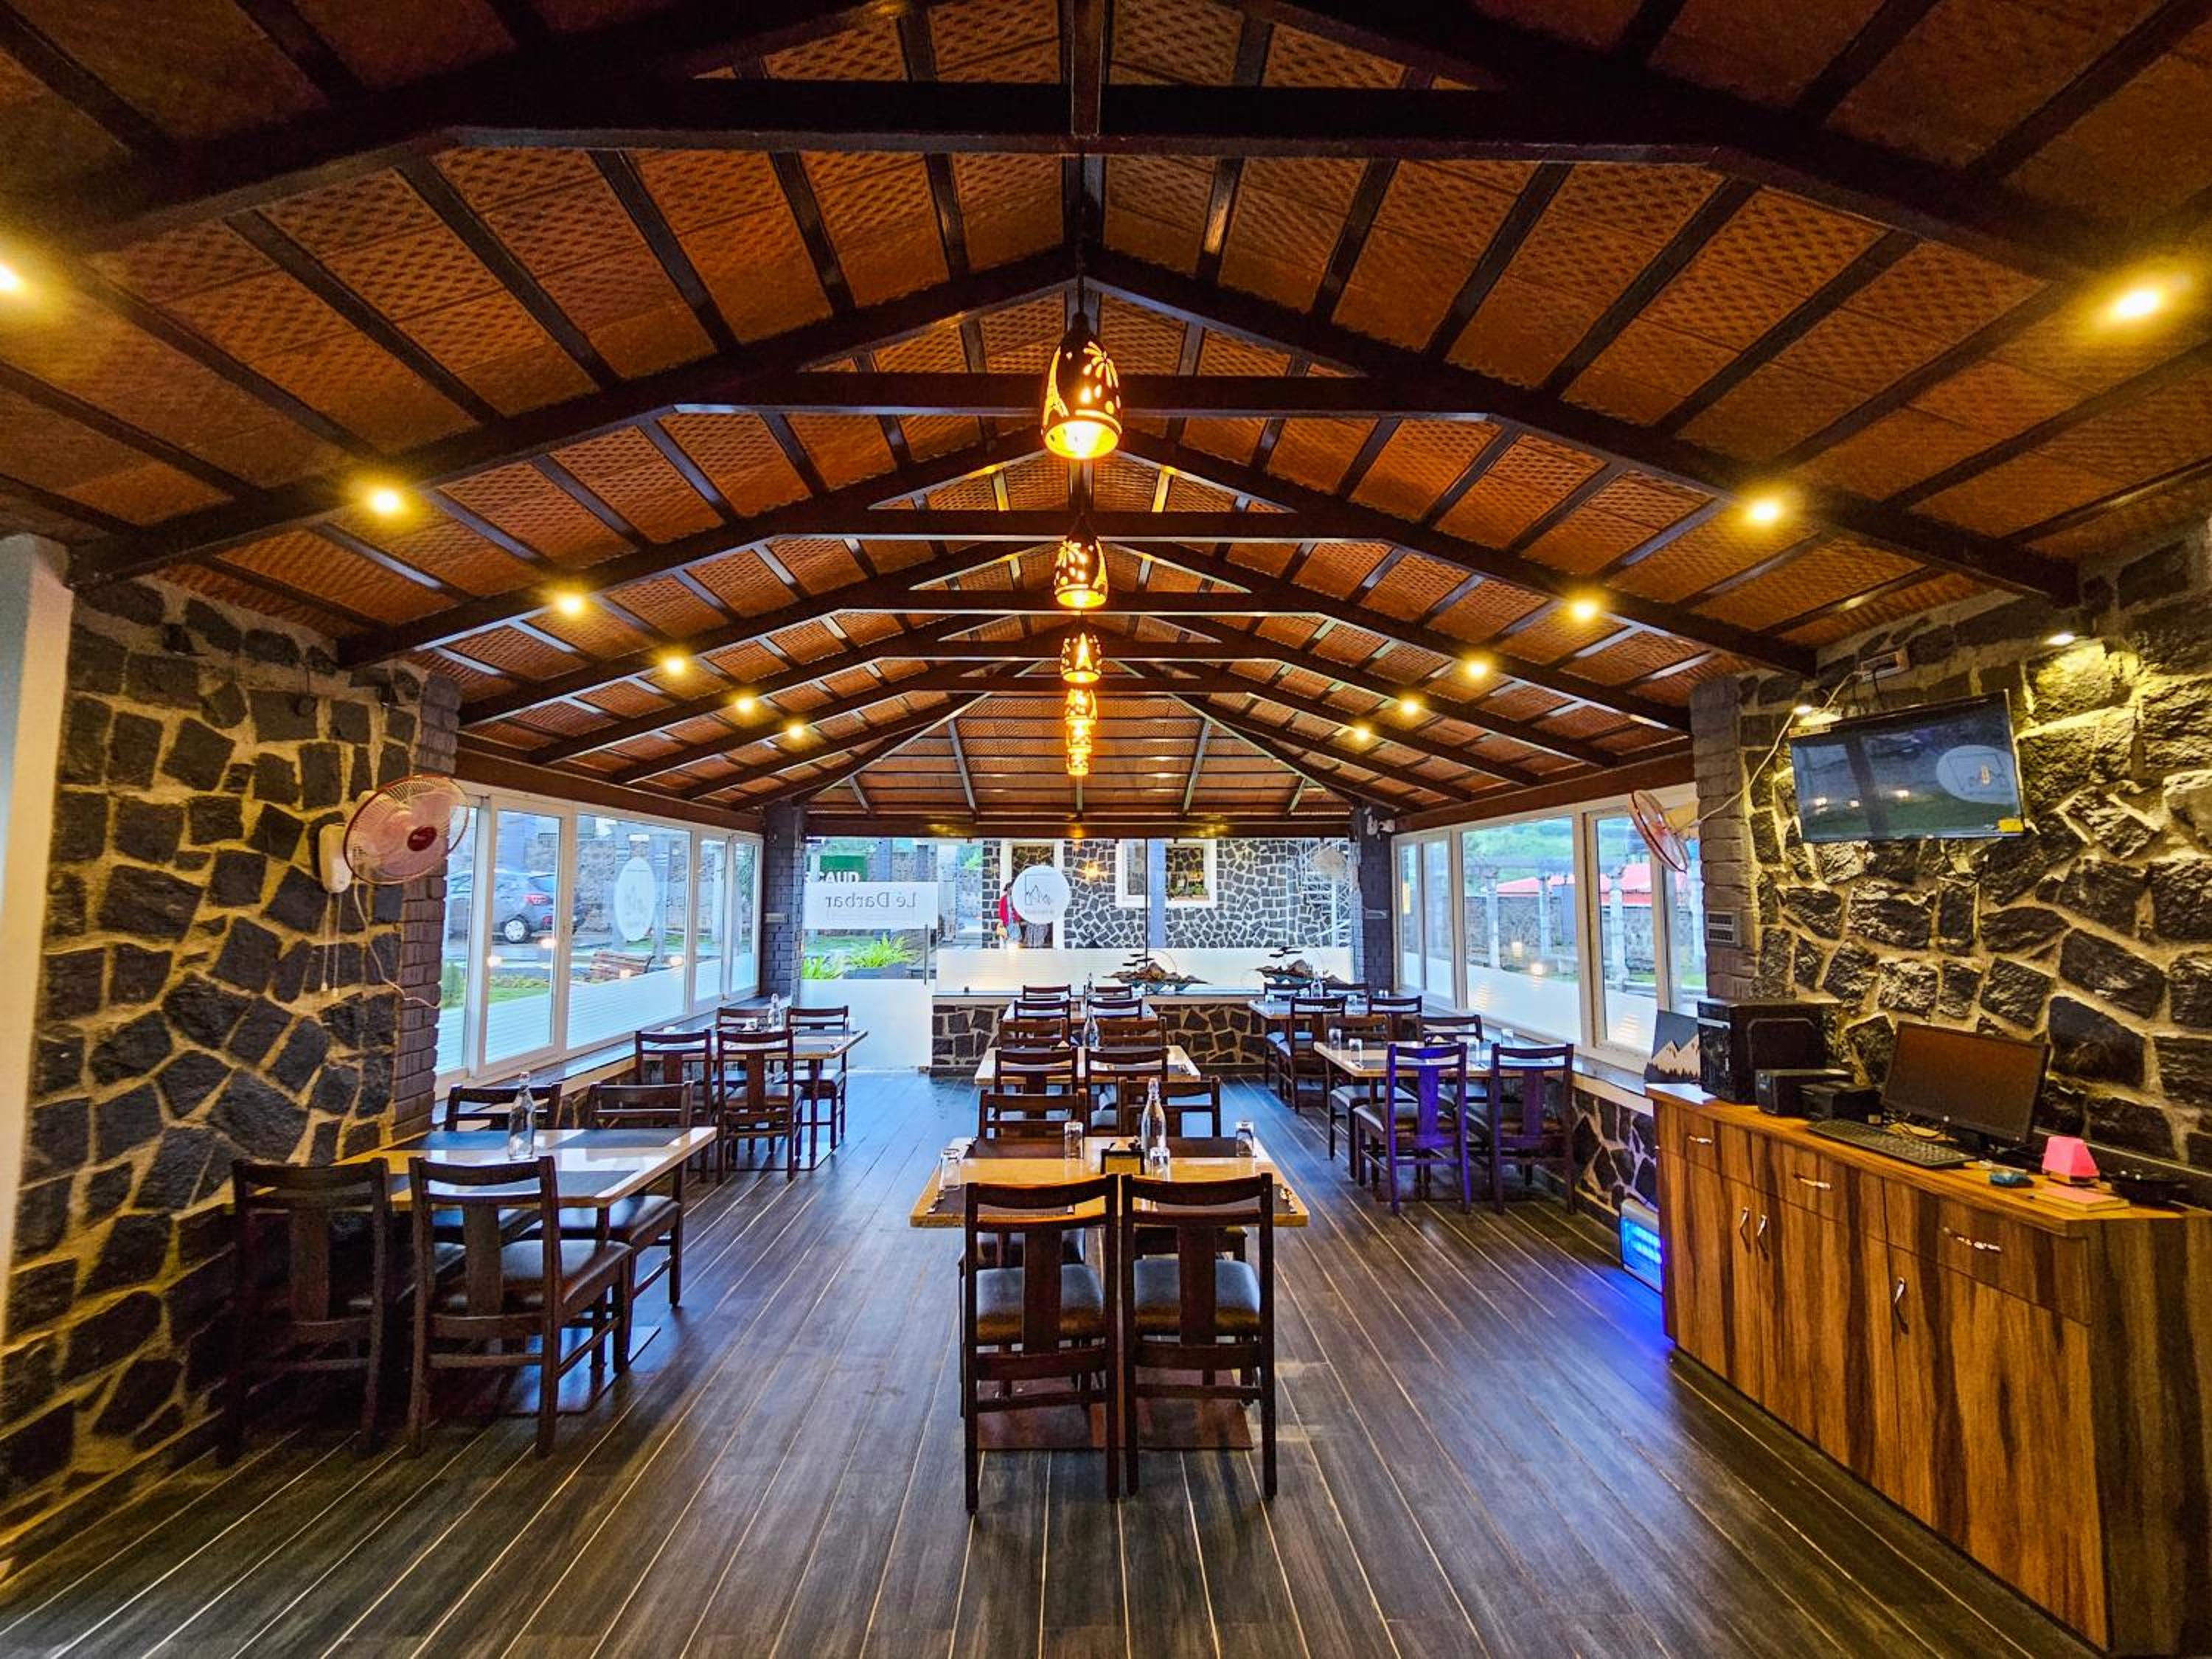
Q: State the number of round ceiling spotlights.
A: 12